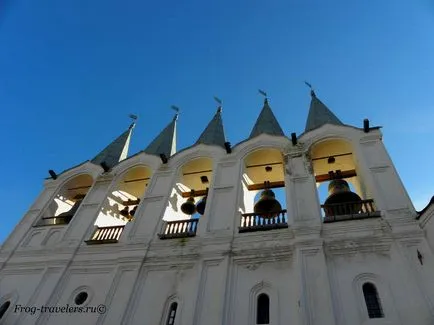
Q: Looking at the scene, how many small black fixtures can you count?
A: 6